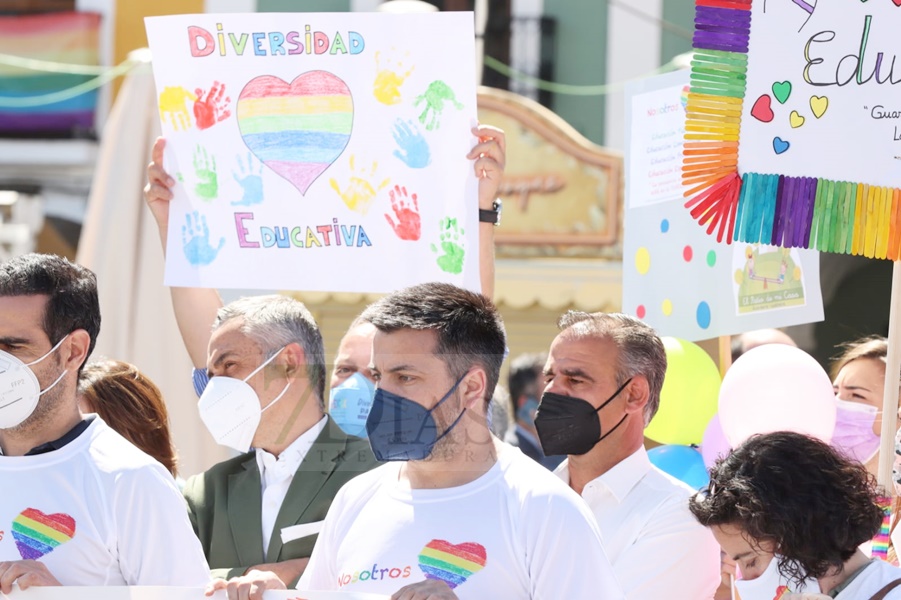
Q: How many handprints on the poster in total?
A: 11